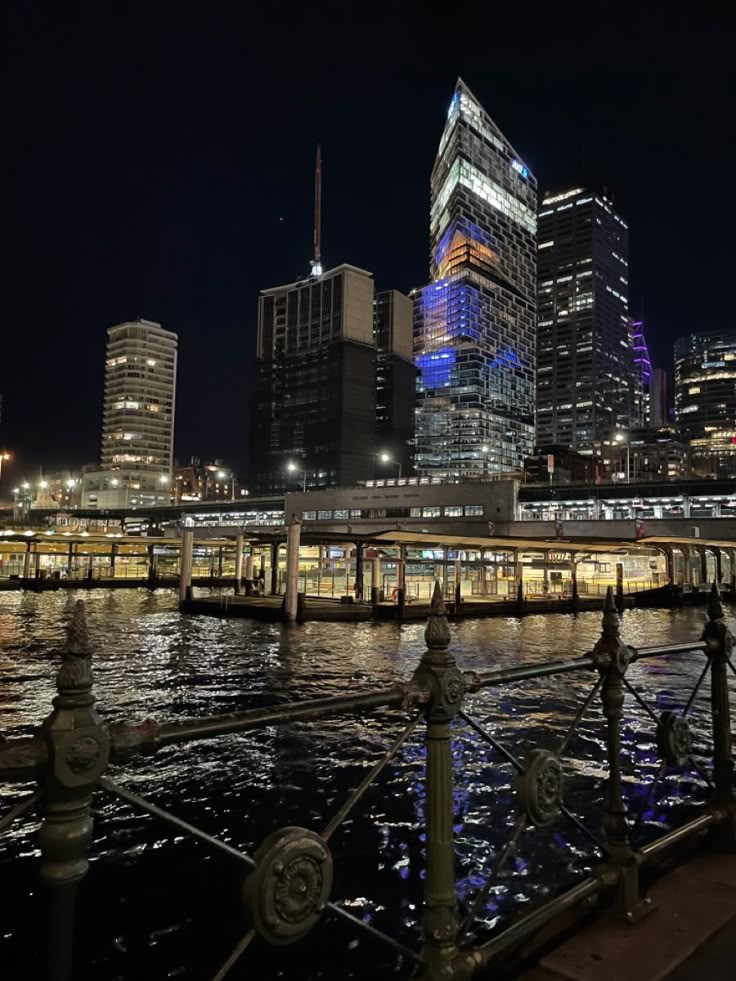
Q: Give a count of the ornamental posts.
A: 4